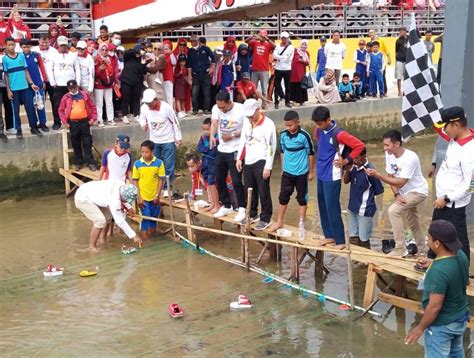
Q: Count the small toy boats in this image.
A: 5